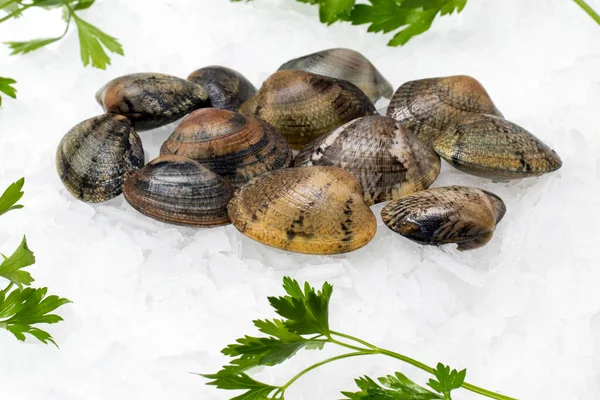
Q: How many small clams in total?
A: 12